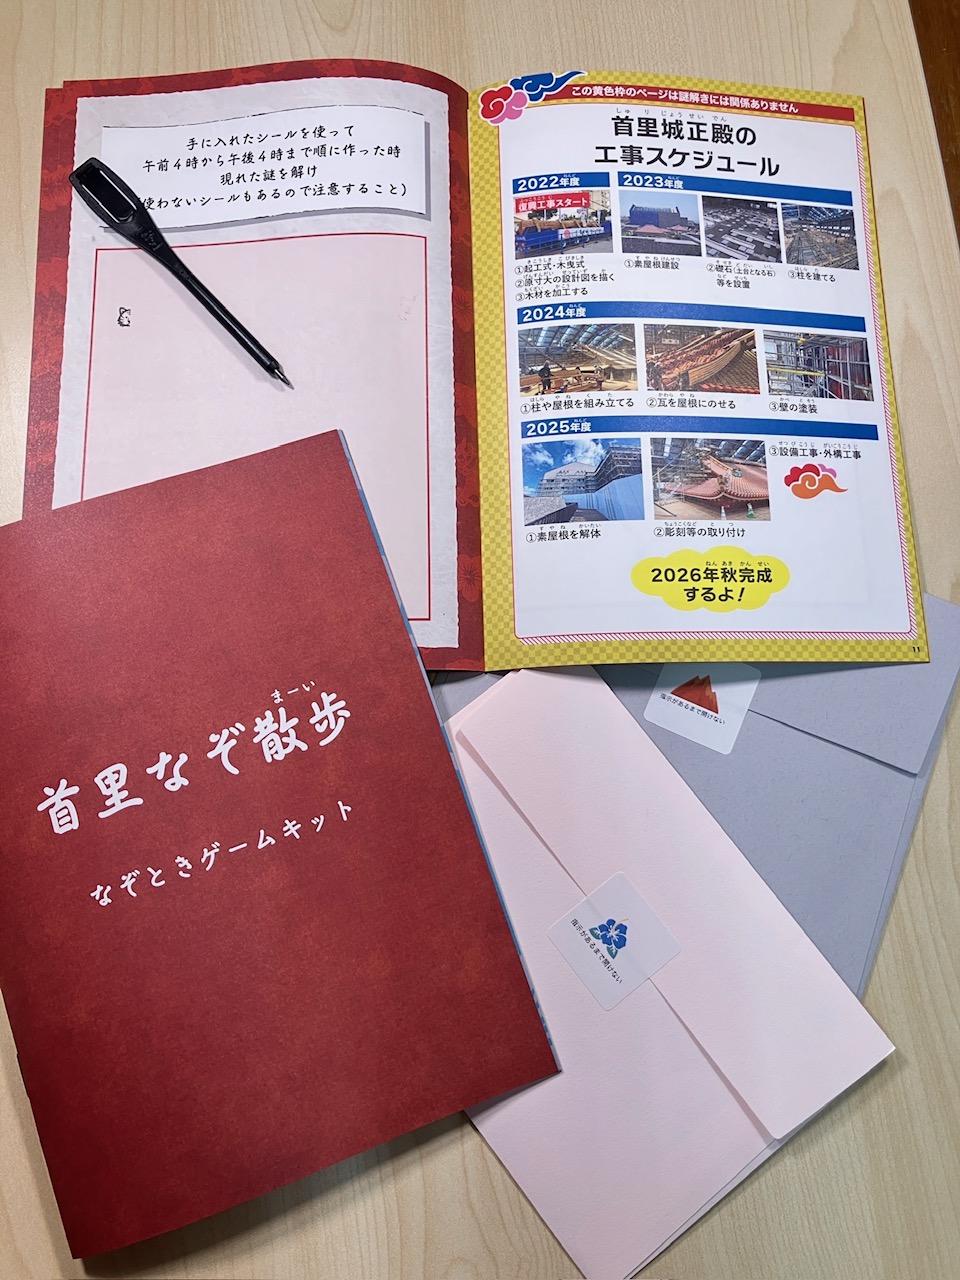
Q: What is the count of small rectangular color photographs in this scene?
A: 9